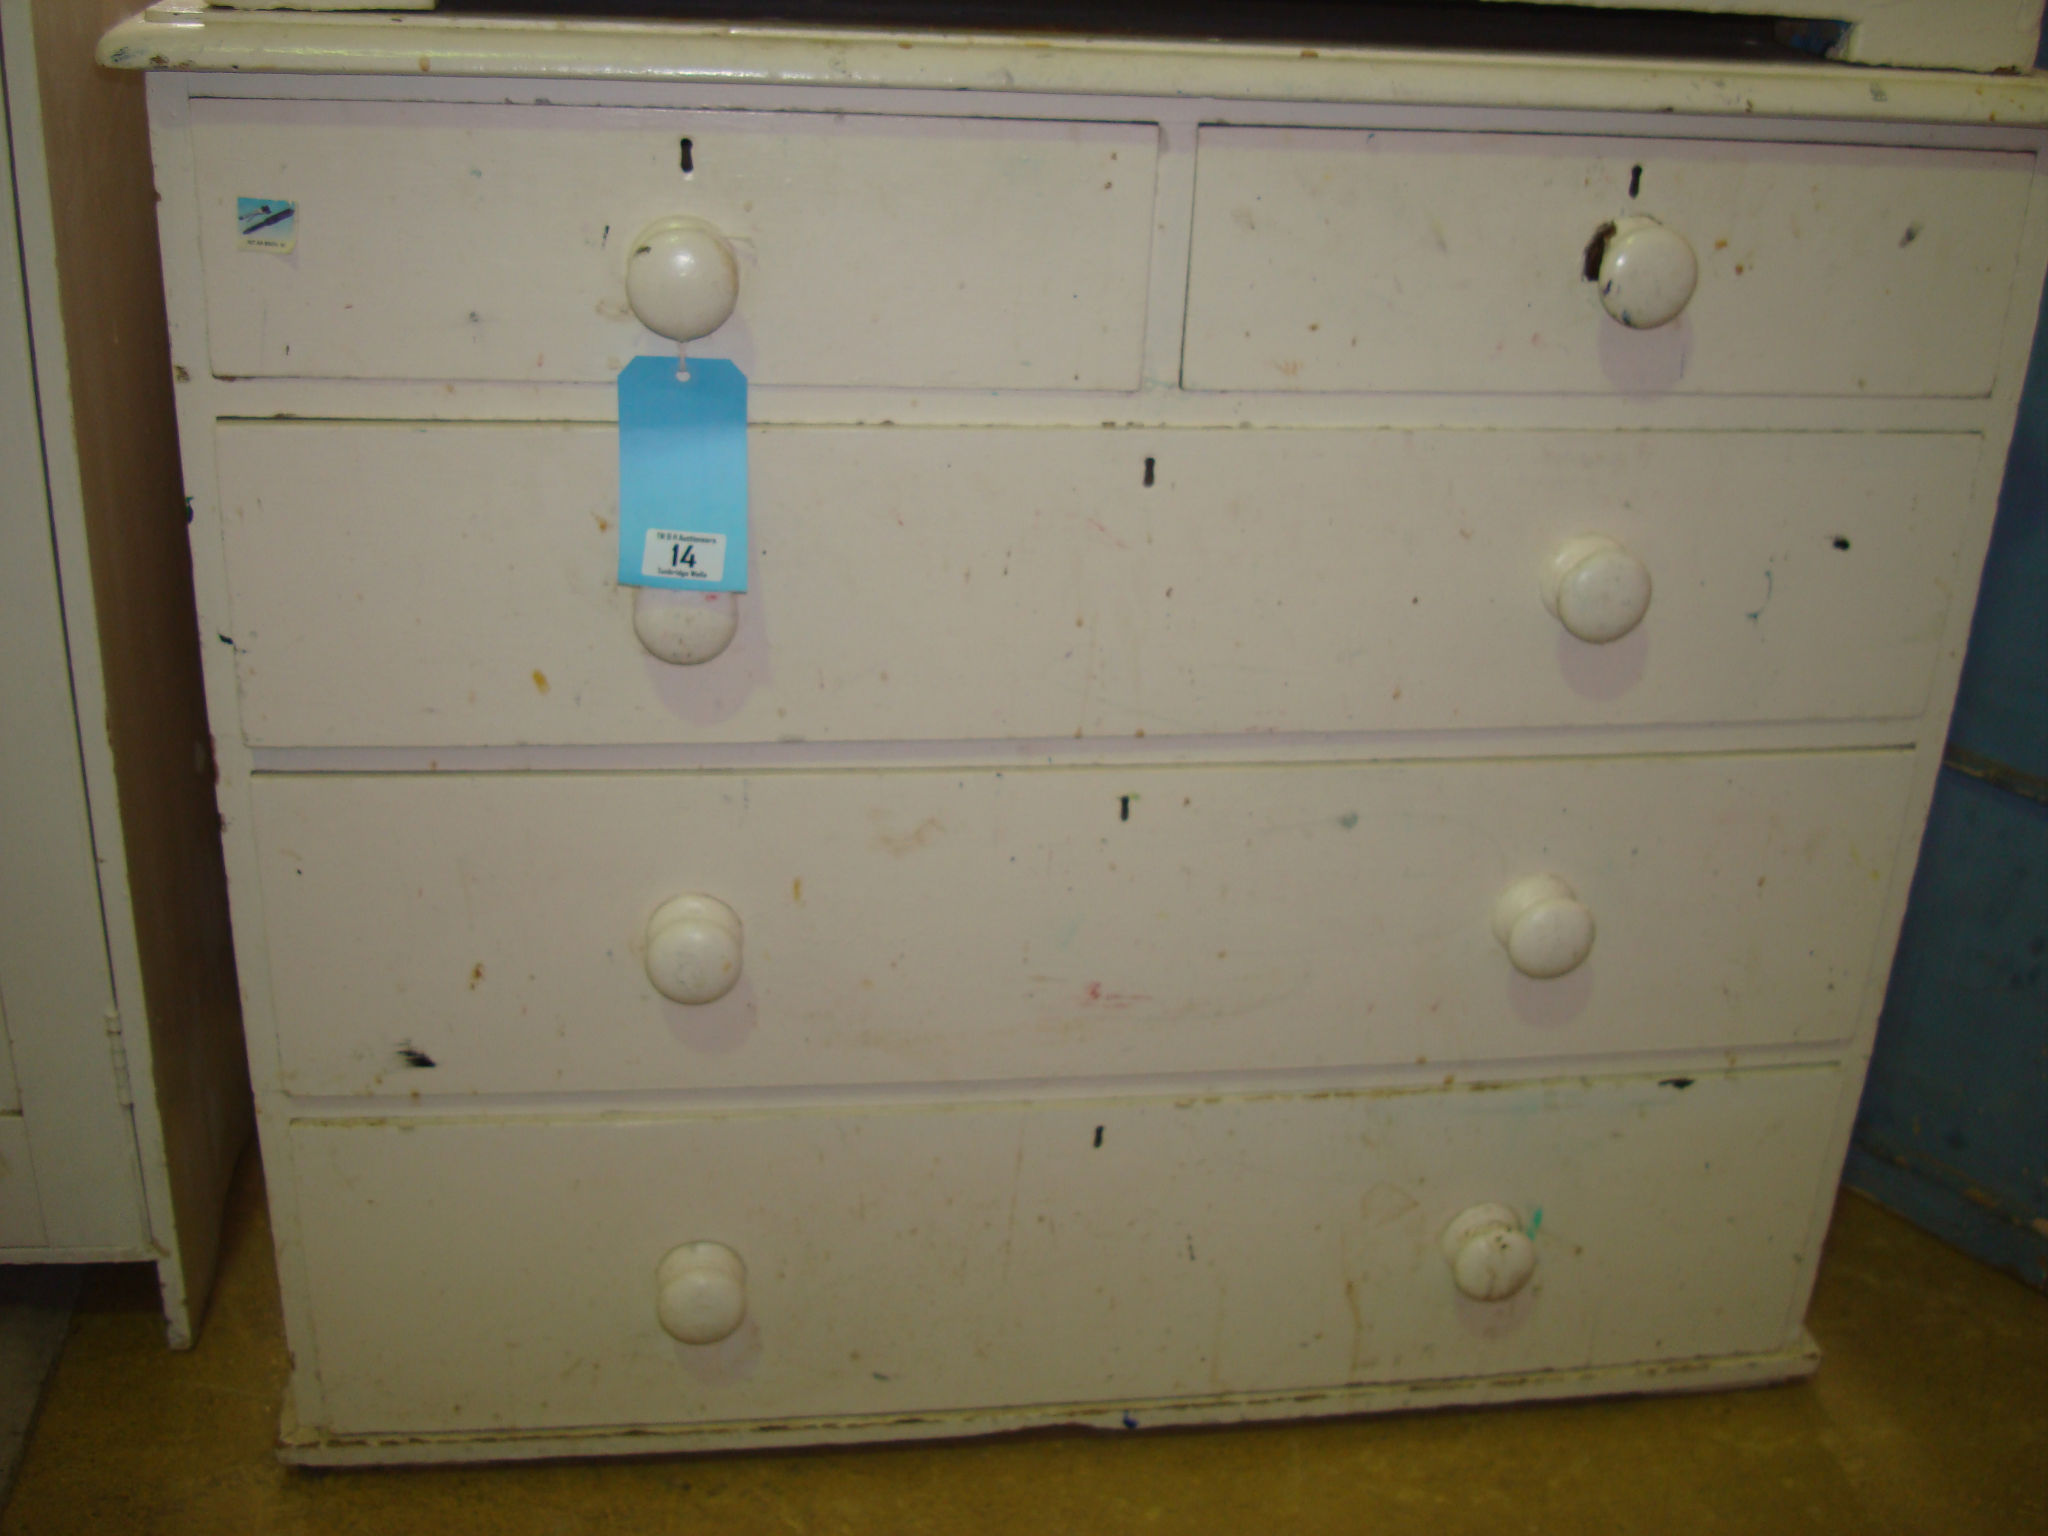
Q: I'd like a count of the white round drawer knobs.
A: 8